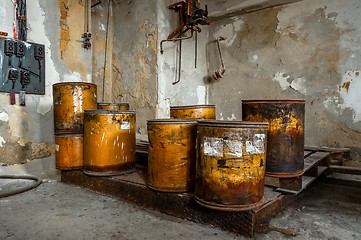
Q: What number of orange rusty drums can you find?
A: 8